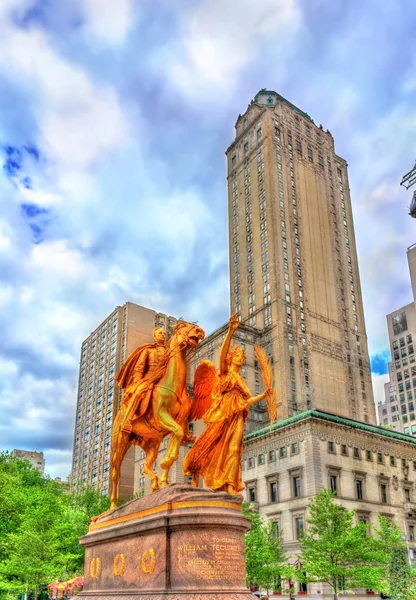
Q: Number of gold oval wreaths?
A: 3